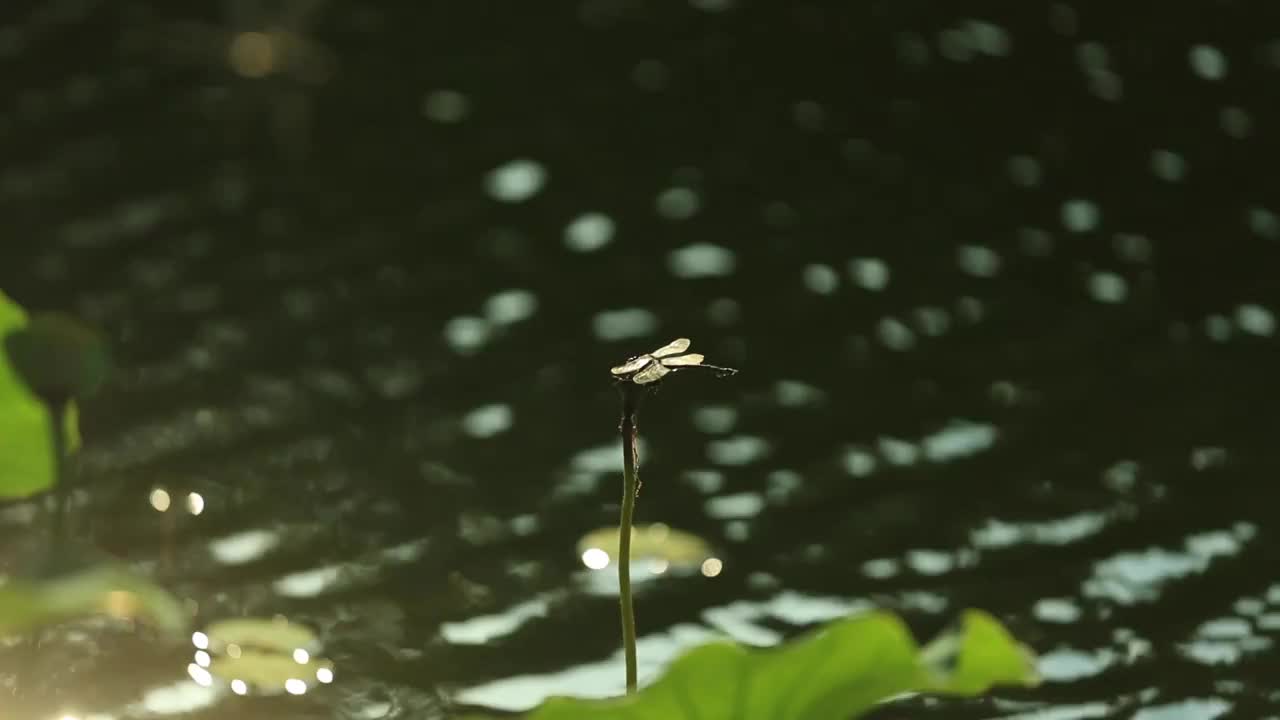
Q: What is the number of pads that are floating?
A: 3